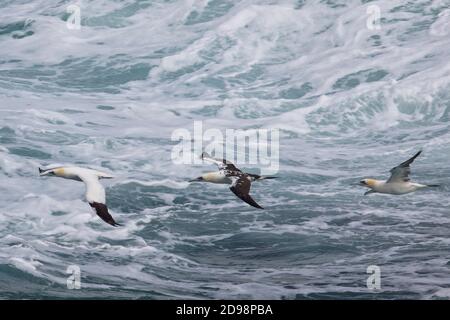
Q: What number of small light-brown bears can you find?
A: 0